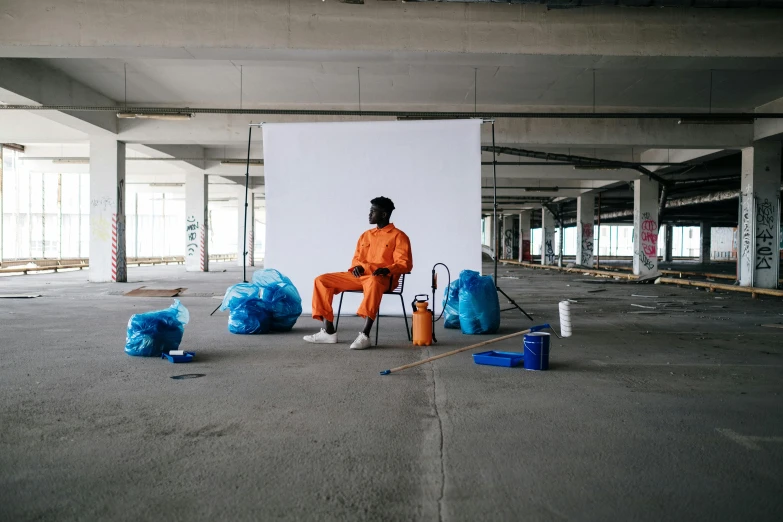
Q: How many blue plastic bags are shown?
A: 5